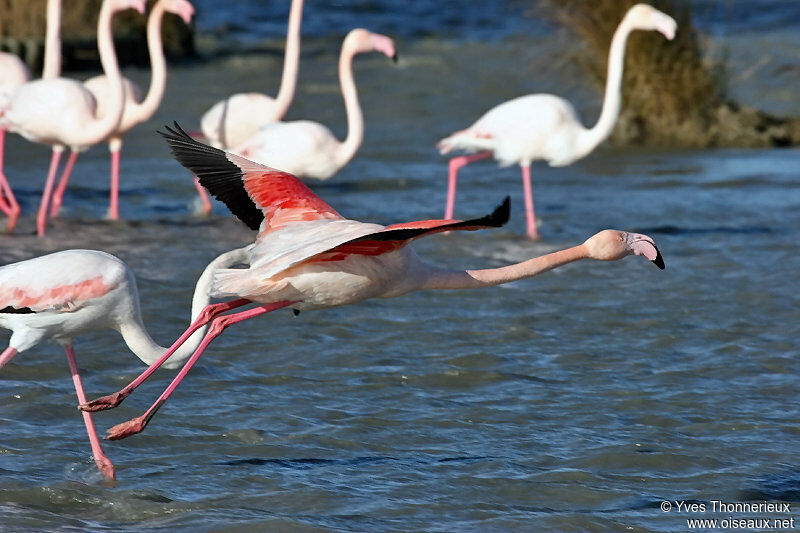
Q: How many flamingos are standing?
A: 7